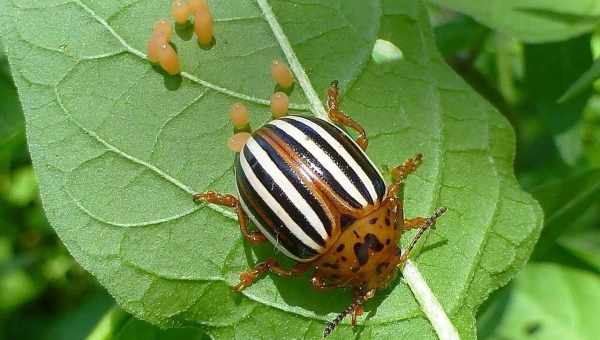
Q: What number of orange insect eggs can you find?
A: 10